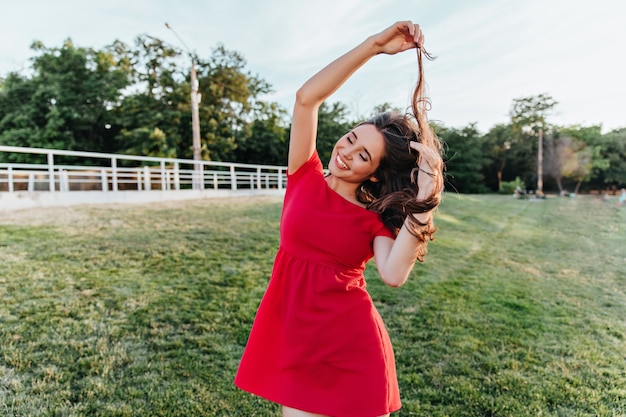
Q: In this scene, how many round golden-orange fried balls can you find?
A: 0